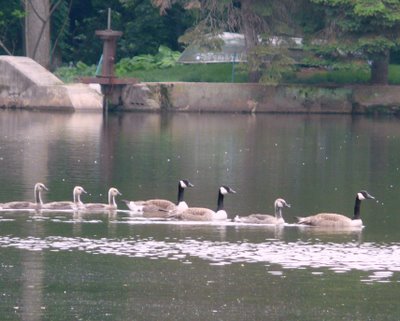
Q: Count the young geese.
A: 4